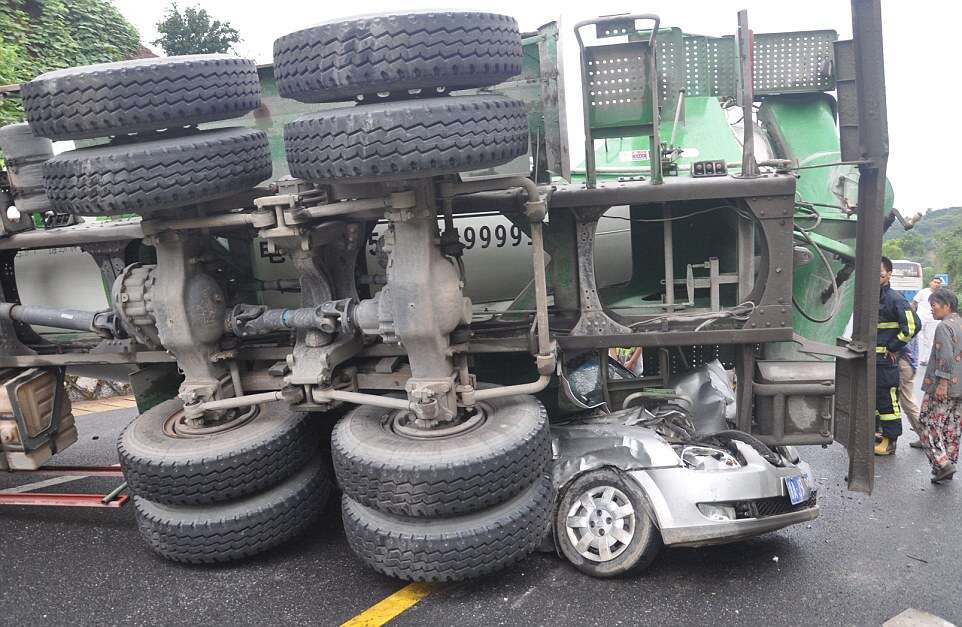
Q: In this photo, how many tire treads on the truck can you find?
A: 8